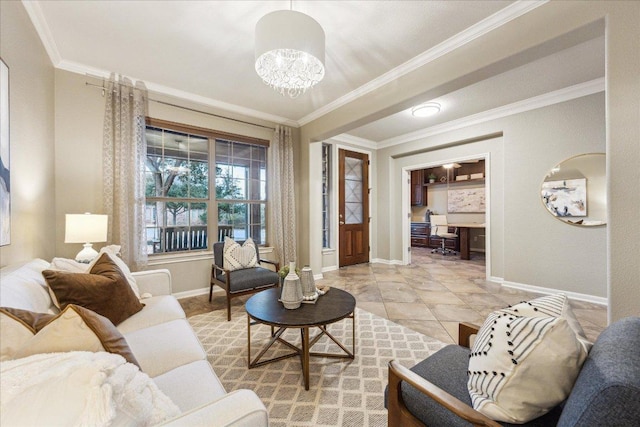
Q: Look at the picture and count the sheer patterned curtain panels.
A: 2